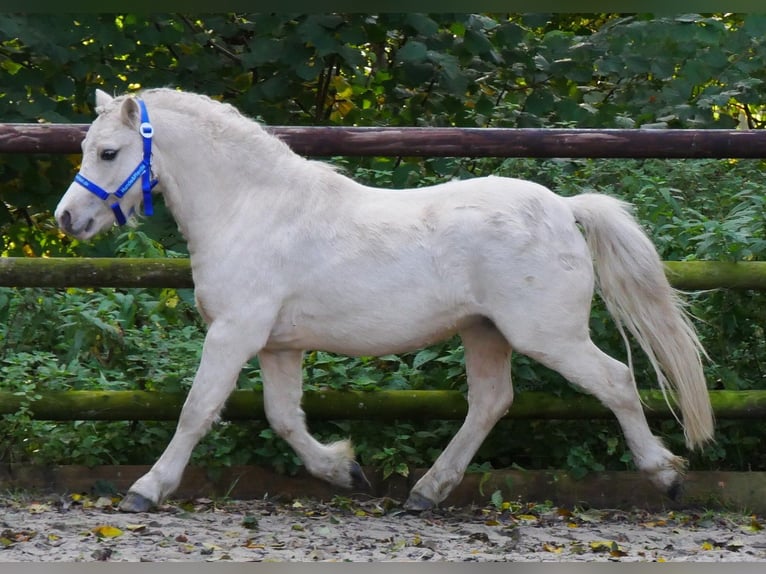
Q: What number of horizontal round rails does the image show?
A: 3